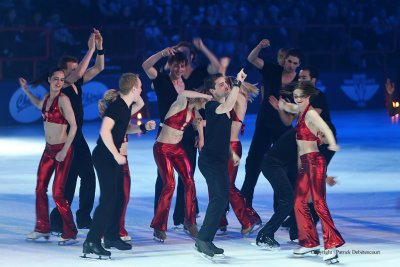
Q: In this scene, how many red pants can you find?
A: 5